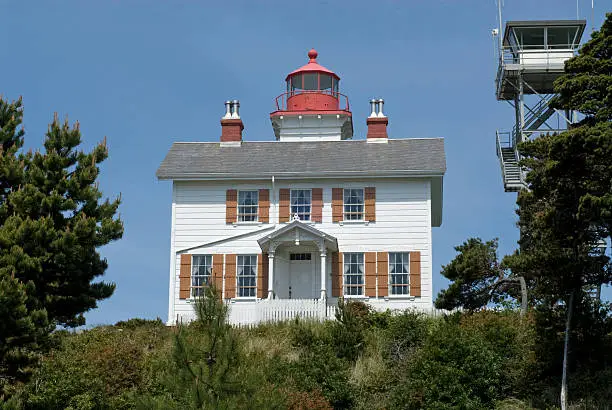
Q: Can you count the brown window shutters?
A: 14